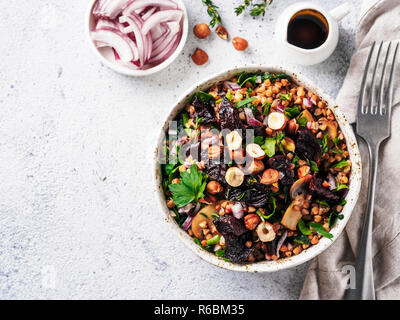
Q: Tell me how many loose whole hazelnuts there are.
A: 3